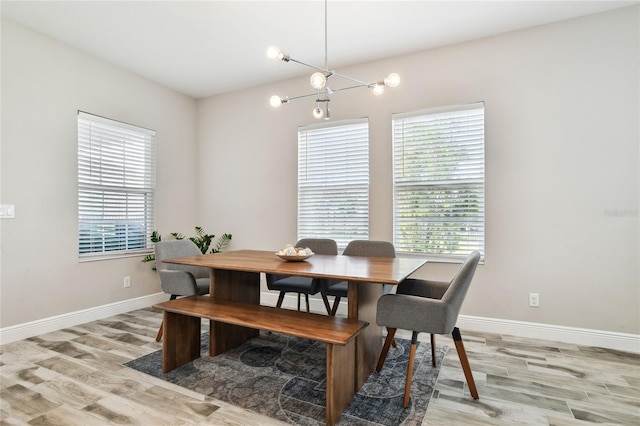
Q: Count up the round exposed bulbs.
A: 6